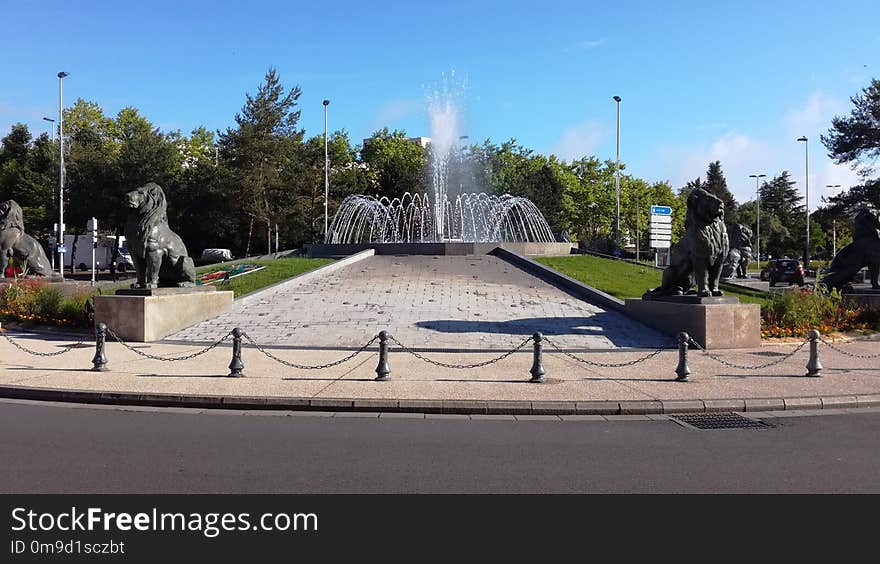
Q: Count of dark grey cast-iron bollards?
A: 6